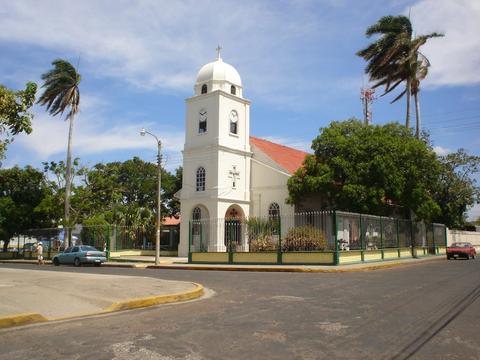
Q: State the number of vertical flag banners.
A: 0